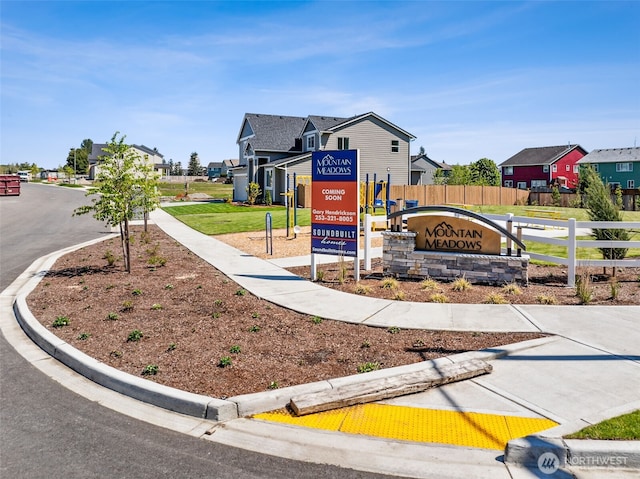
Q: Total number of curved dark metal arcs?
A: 1